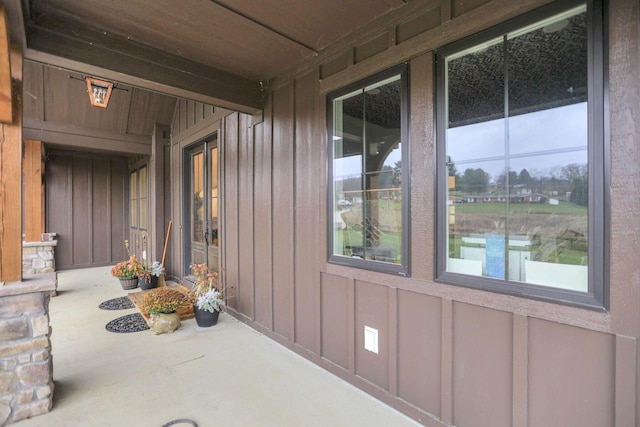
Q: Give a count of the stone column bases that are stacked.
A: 2